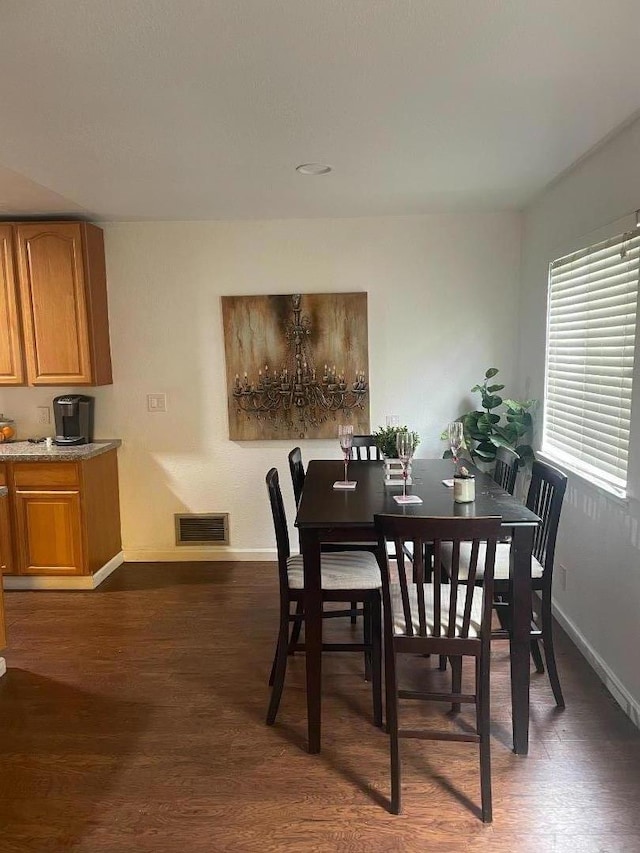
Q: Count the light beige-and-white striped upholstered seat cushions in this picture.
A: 3